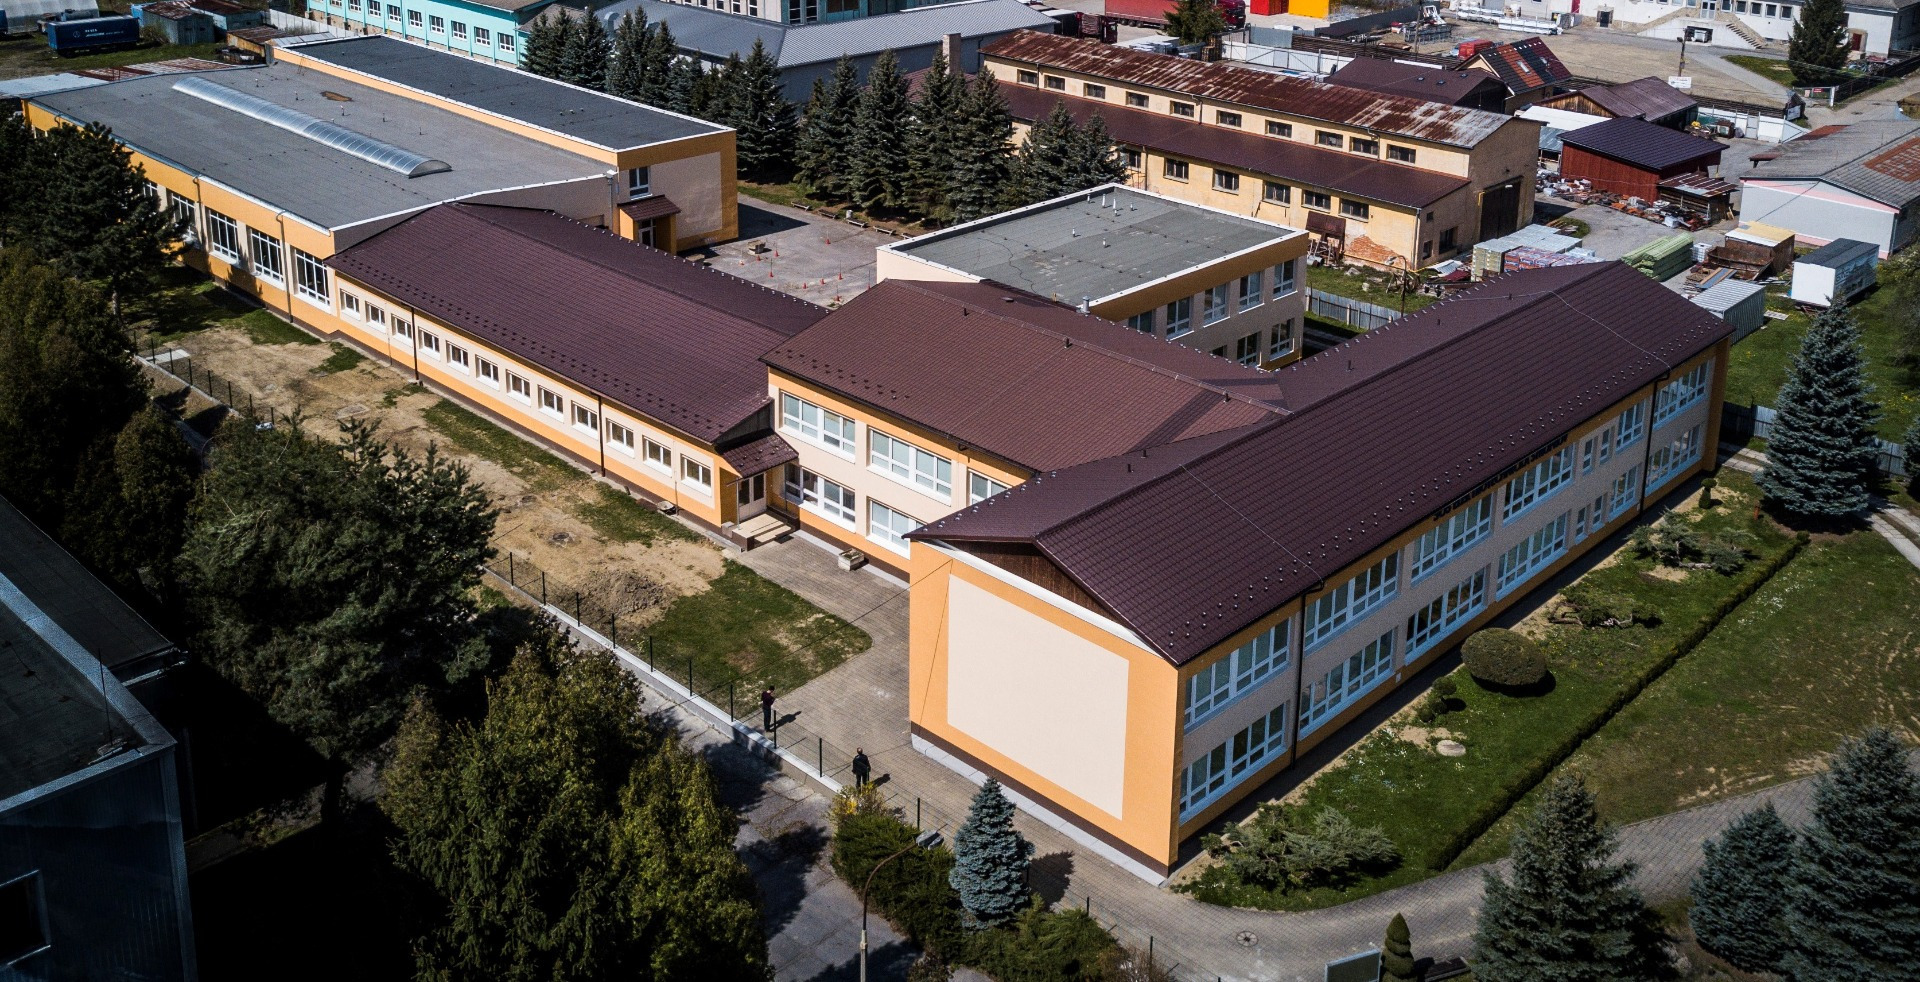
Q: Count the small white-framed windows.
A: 12